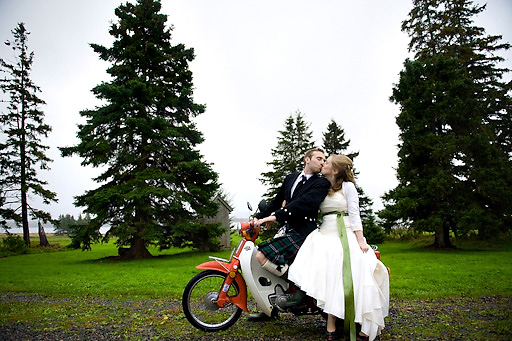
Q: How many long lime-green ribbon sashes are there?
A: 1